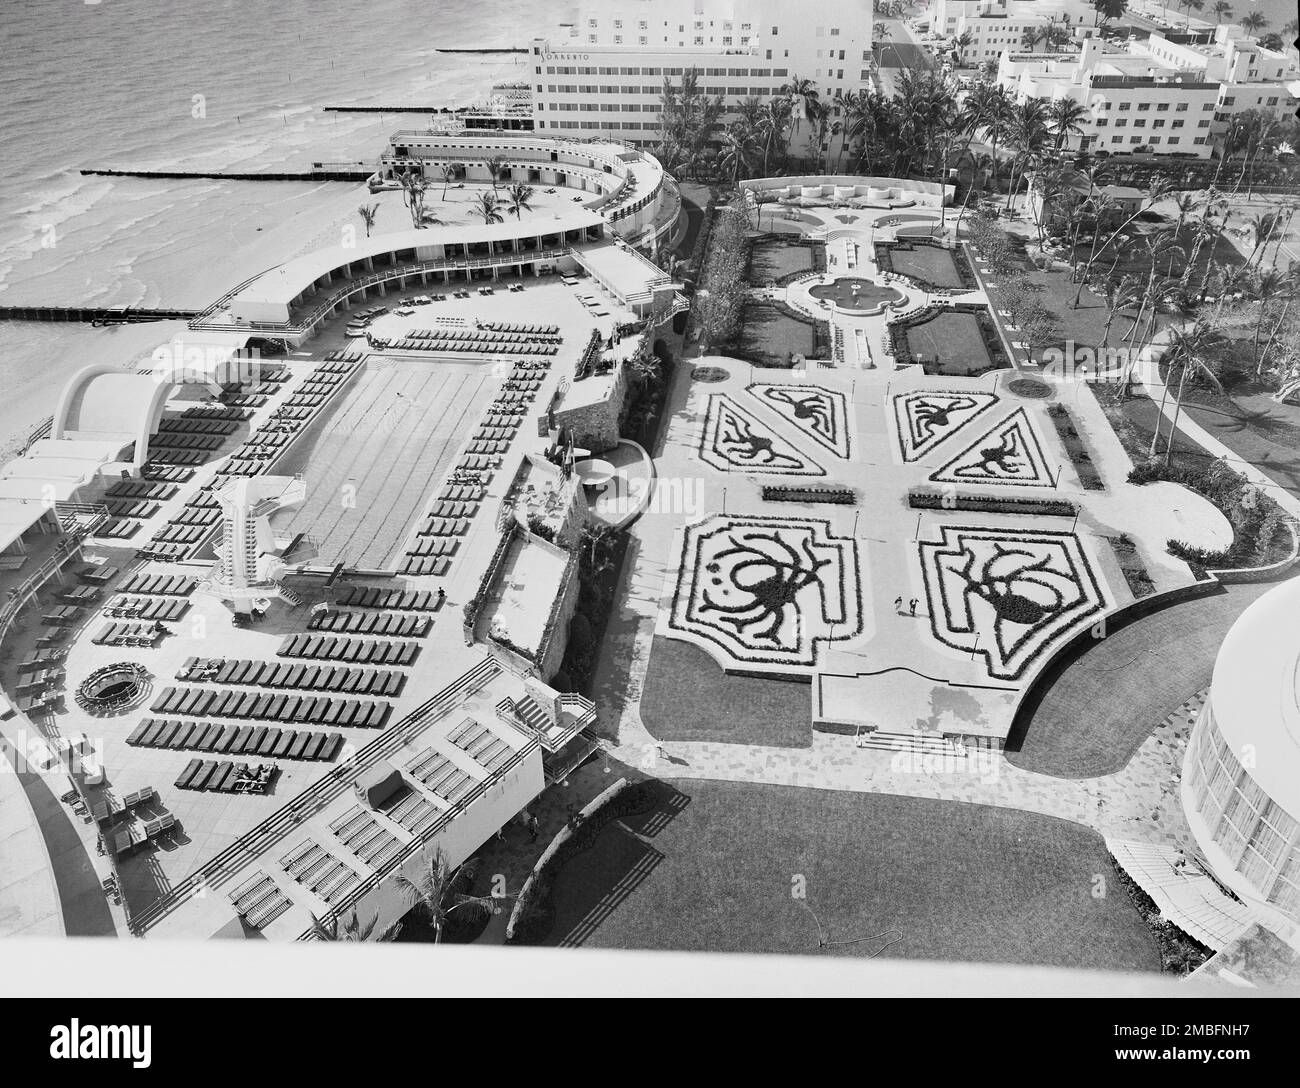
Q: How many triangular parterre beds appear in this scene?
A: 4